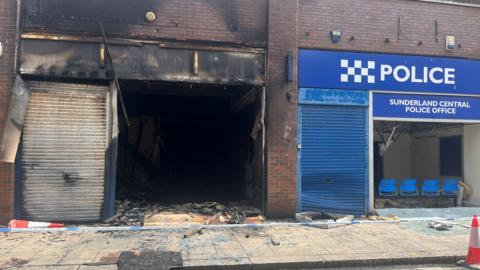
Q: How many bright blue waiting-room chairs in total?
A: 4